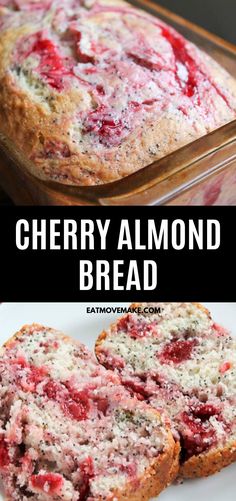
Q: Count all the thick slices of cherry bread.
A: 2